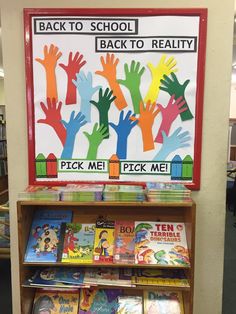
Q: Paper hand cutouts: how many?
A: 15